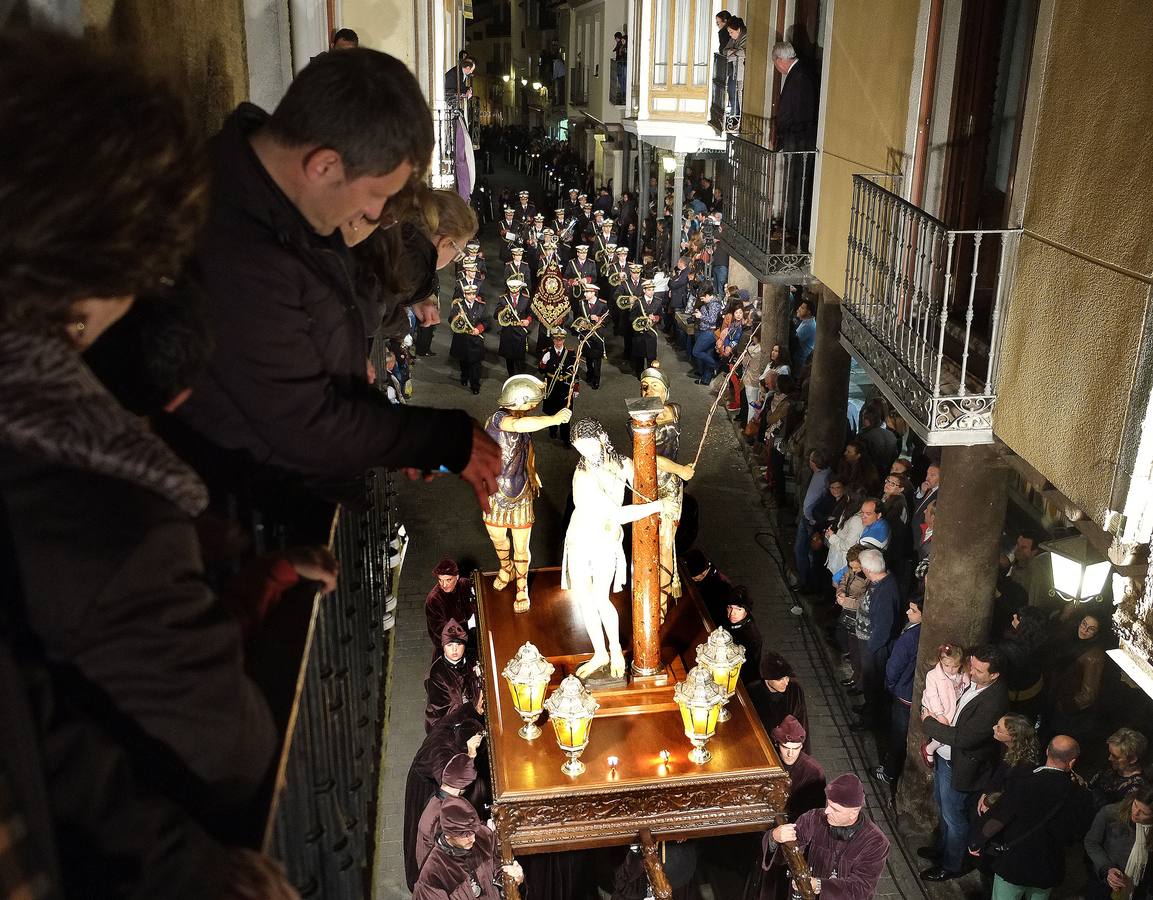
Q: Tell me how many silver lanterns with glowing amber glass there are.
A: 4